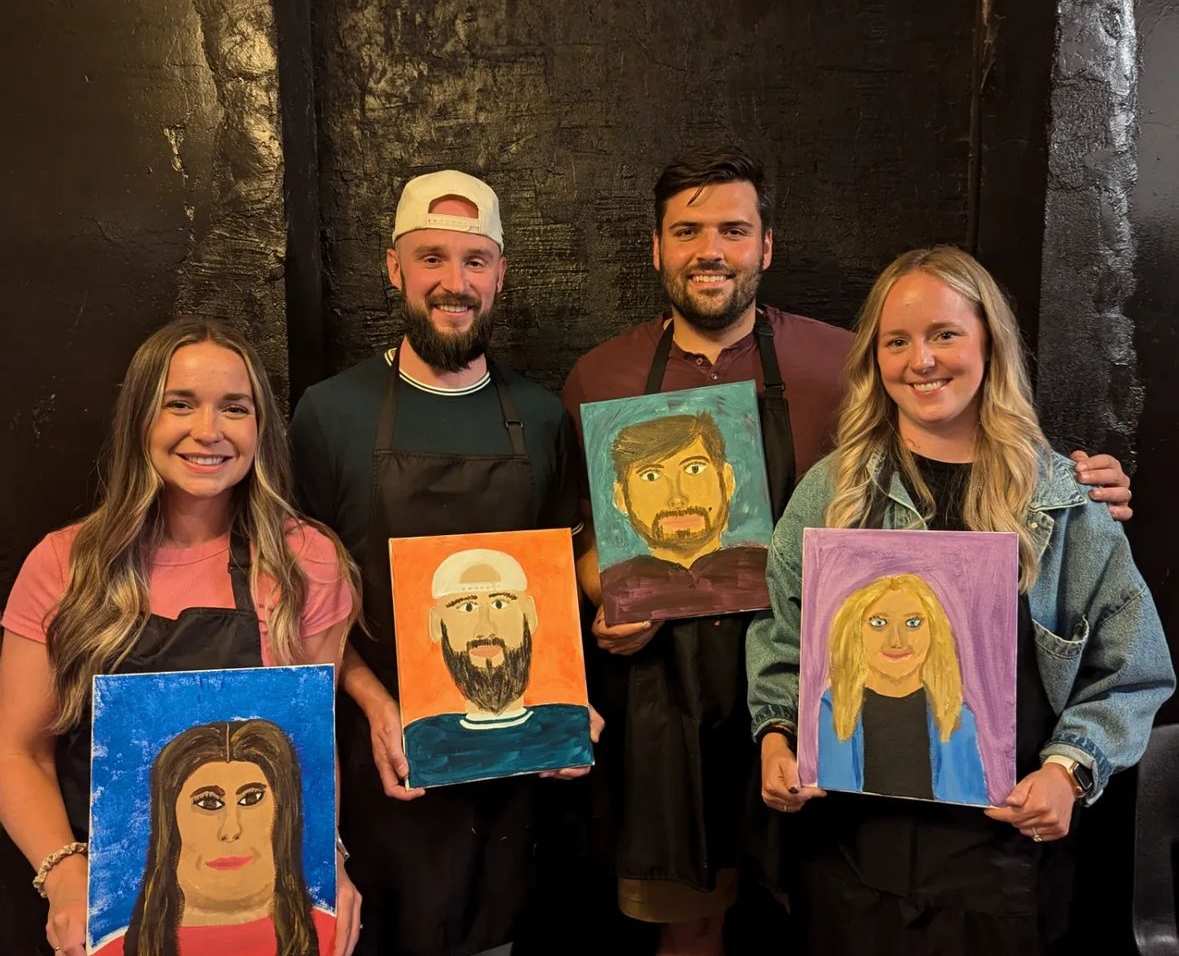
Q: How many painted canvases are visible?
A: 4